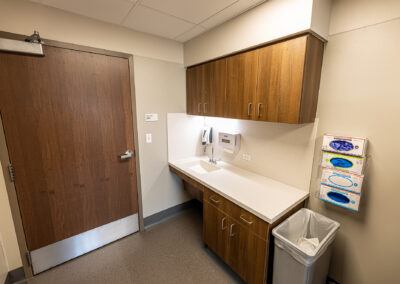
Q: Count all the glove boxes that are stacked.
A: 4